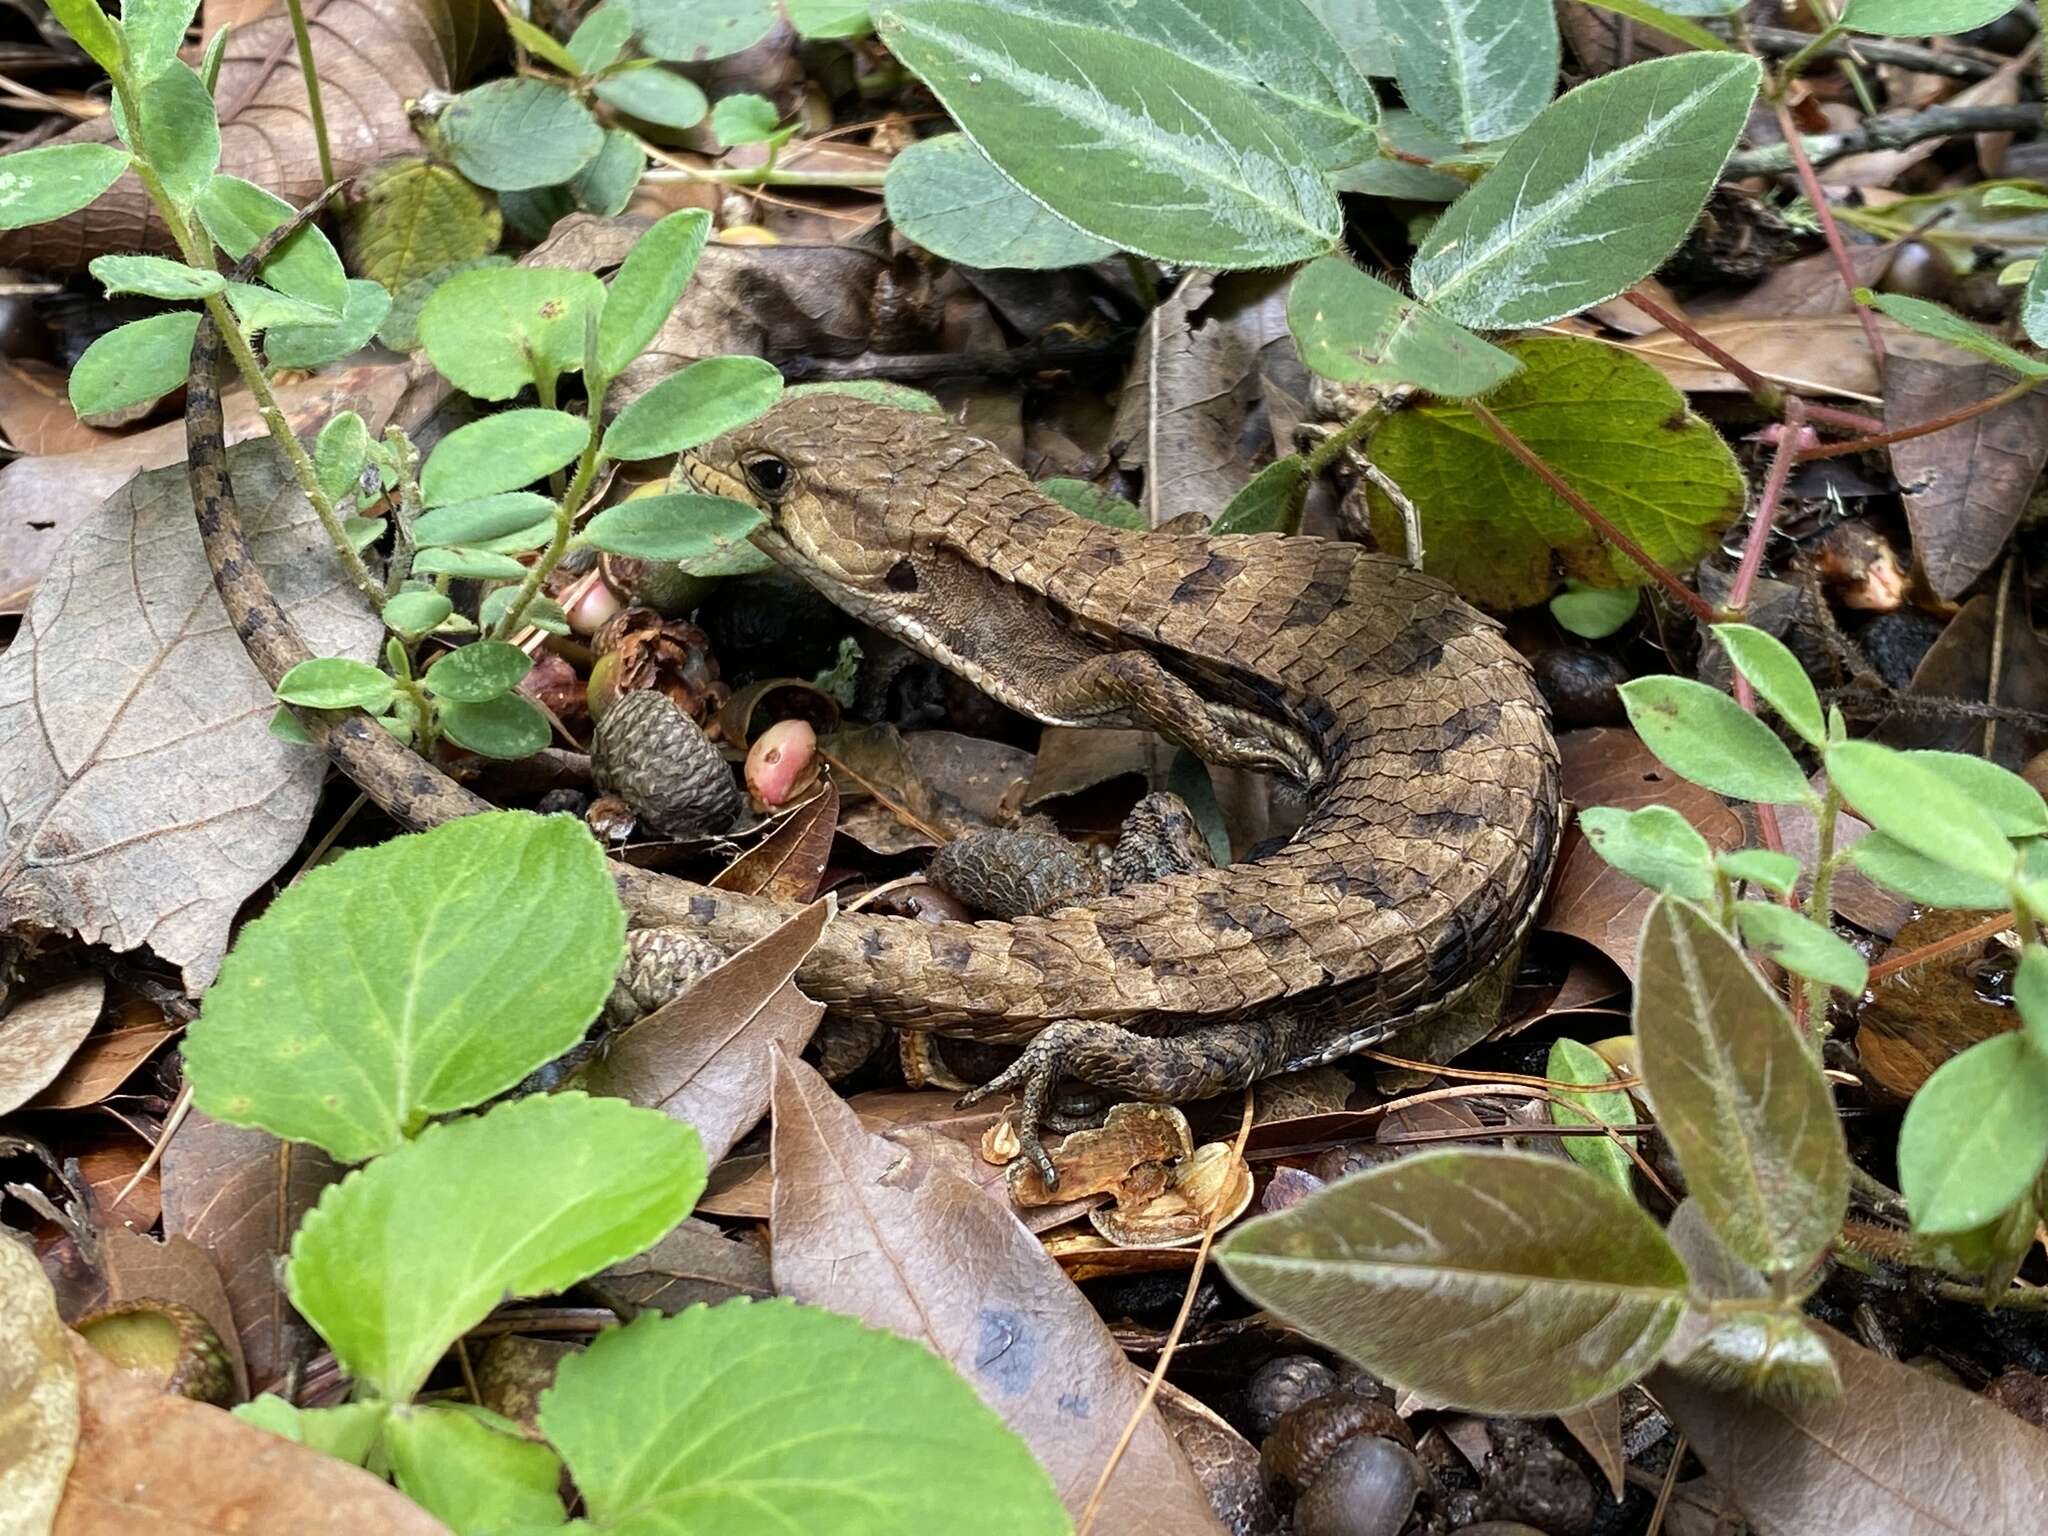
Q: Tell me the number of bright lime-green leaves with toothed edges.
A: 3